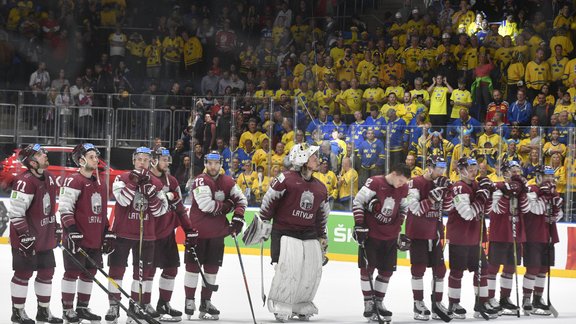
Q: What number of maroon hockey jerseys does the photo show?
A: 11